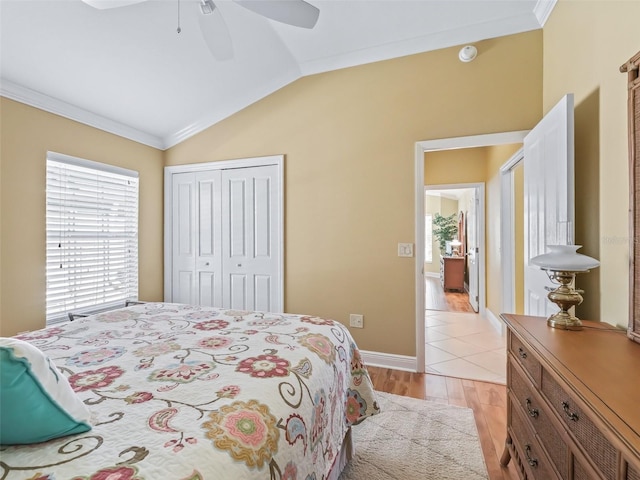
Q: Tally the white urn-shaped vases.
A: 0